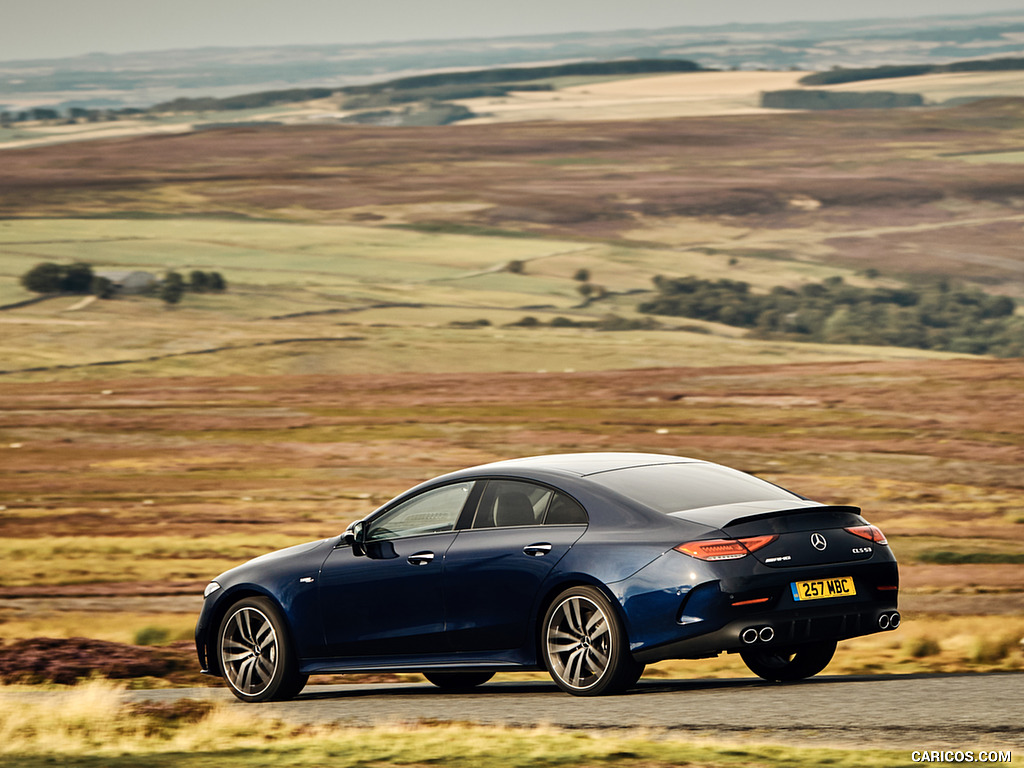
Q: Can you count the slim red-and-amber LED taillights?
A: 2